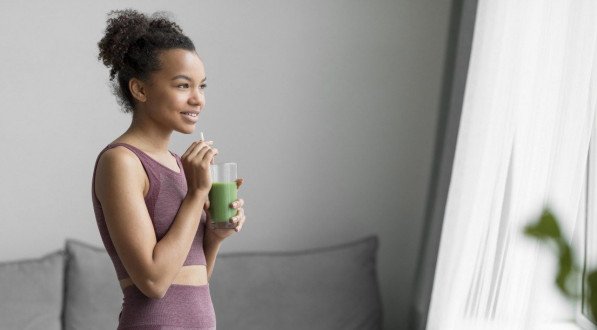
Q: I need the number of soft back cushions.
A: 2